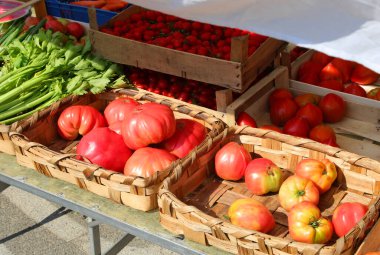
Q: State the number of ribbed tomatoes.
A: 6